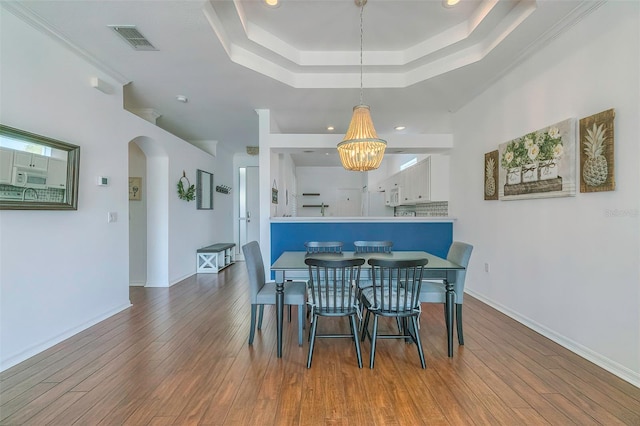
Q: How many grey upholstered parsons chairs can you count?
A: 2